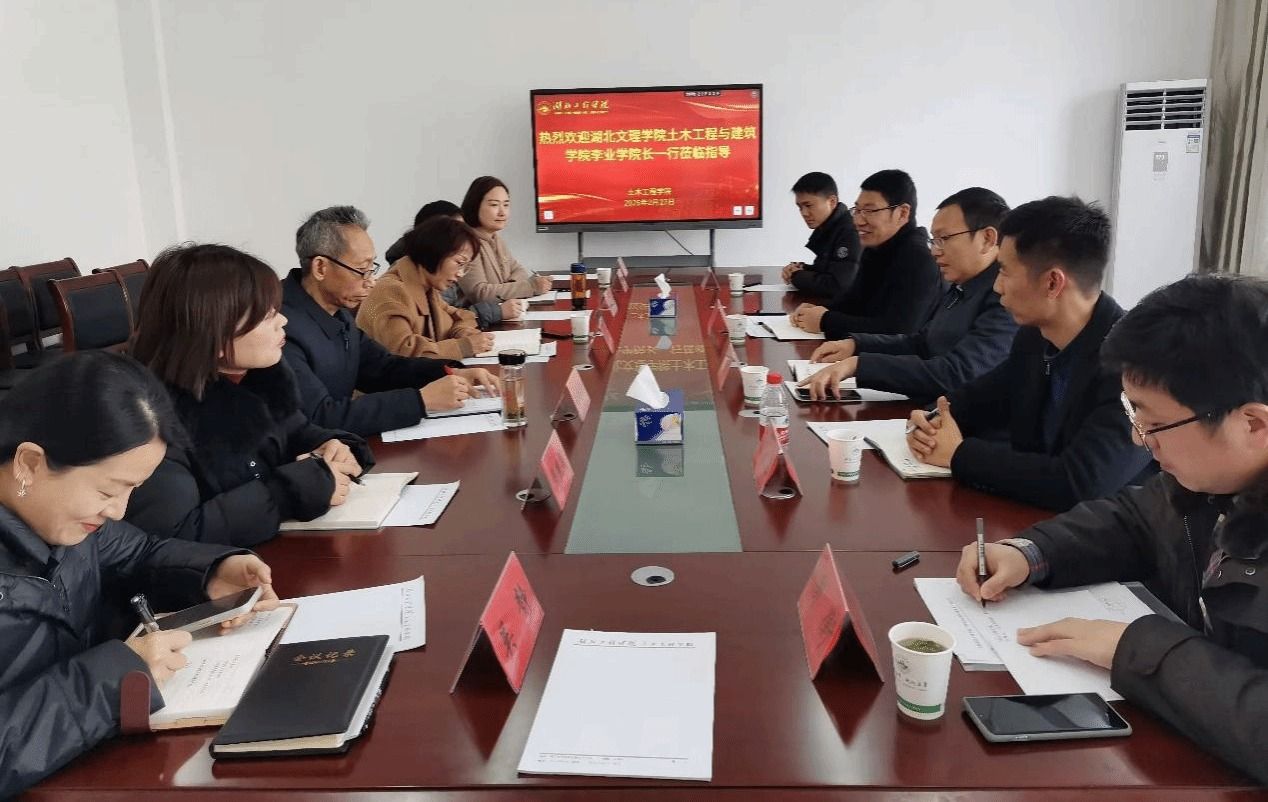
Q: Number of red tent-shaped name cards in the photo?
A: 12